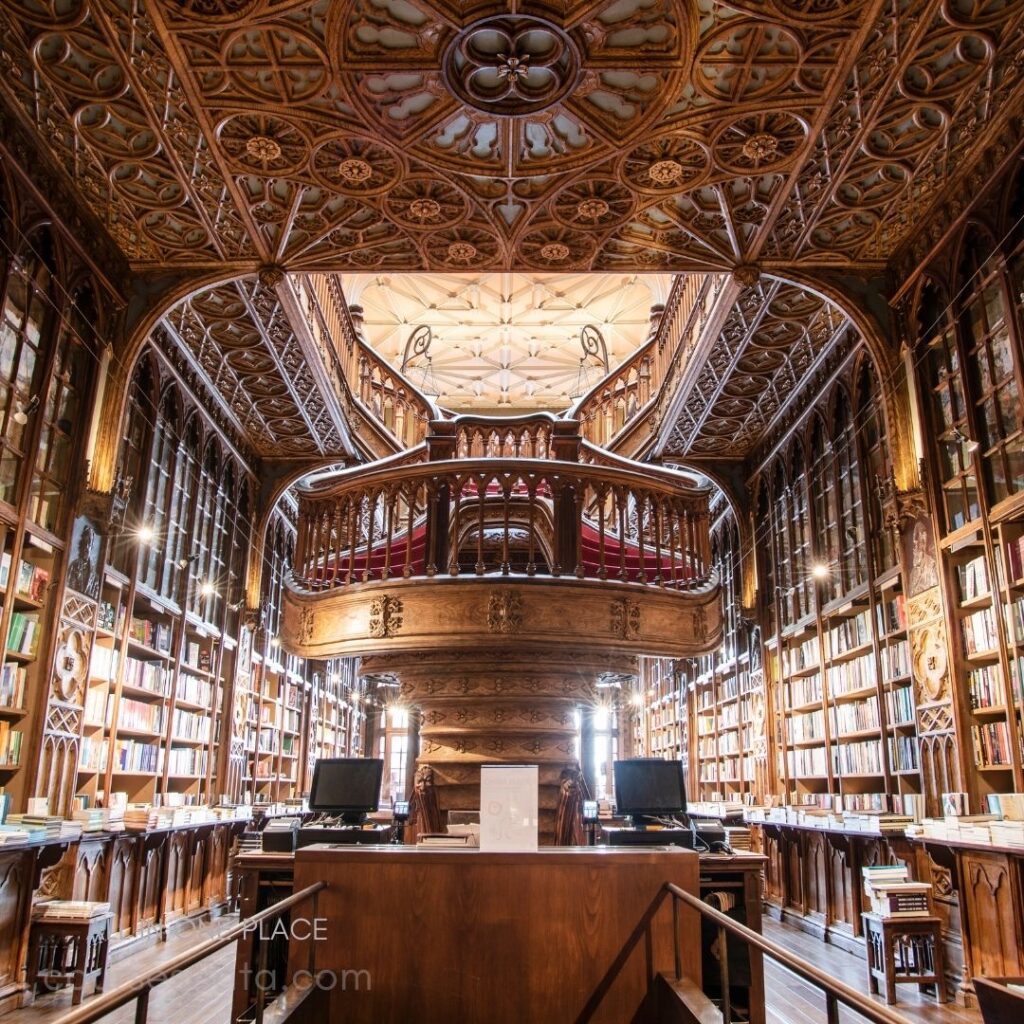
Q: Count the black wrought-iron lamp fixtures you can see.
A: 2